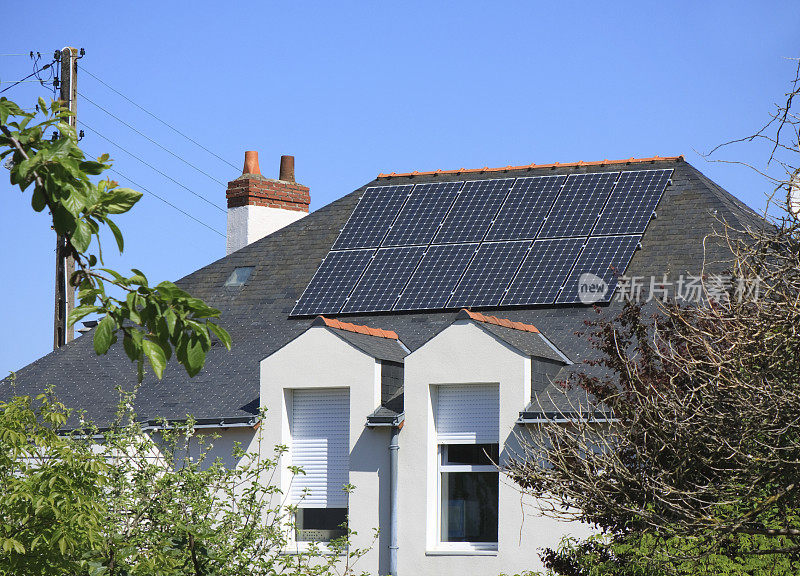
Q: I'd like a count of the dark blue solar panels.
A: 12